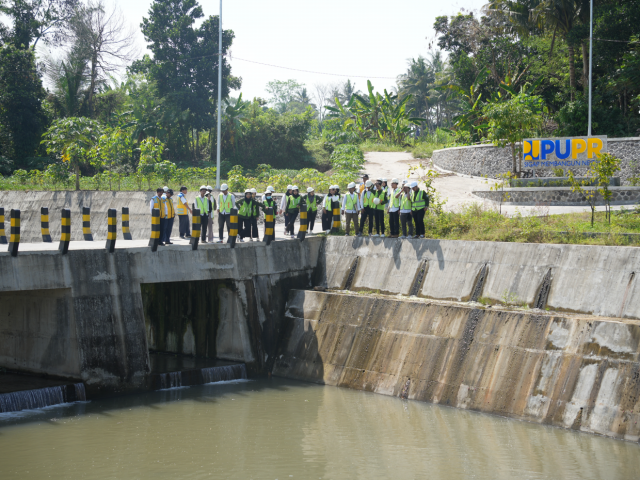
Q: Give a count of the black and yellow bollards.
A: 13